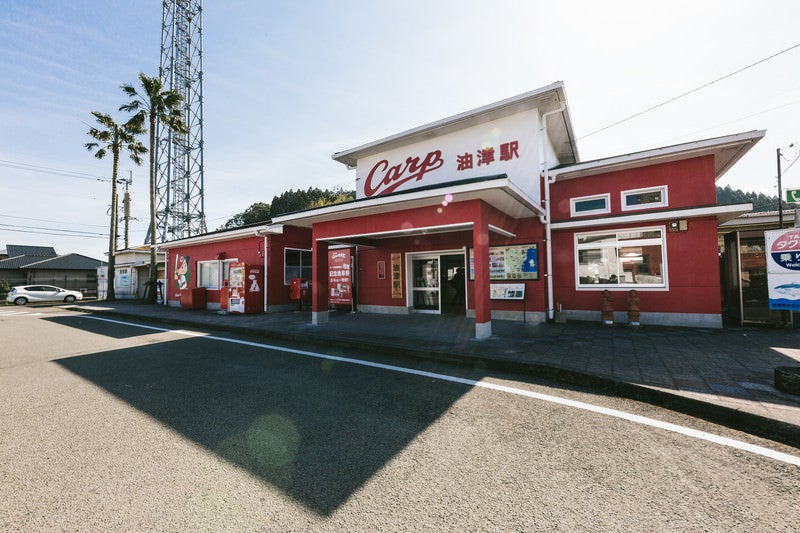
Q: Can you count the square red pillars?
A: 2